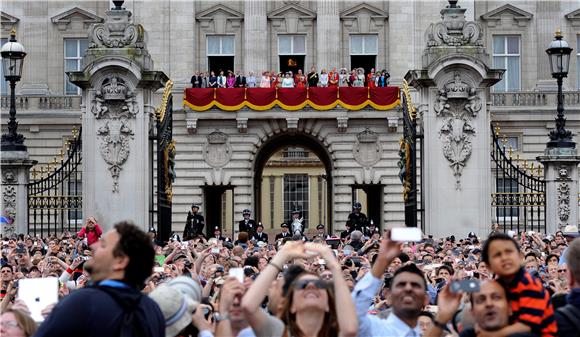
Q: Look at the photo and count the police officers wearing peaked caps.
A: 2